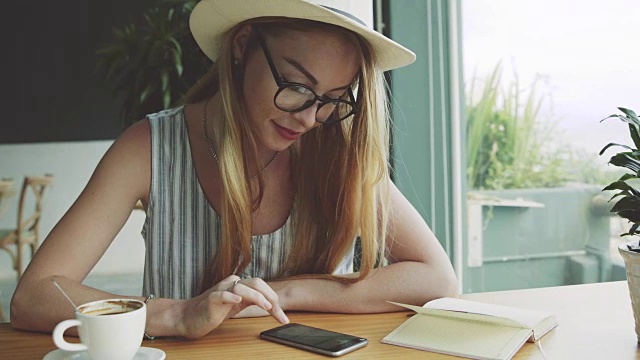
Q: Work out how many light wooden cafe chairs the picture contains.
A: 2